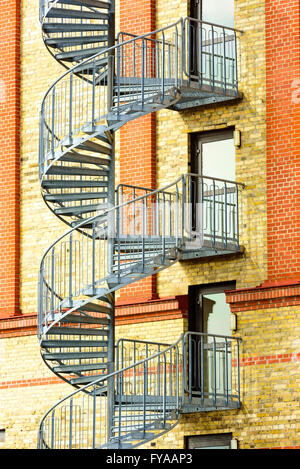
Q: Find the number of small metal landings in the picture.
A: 3